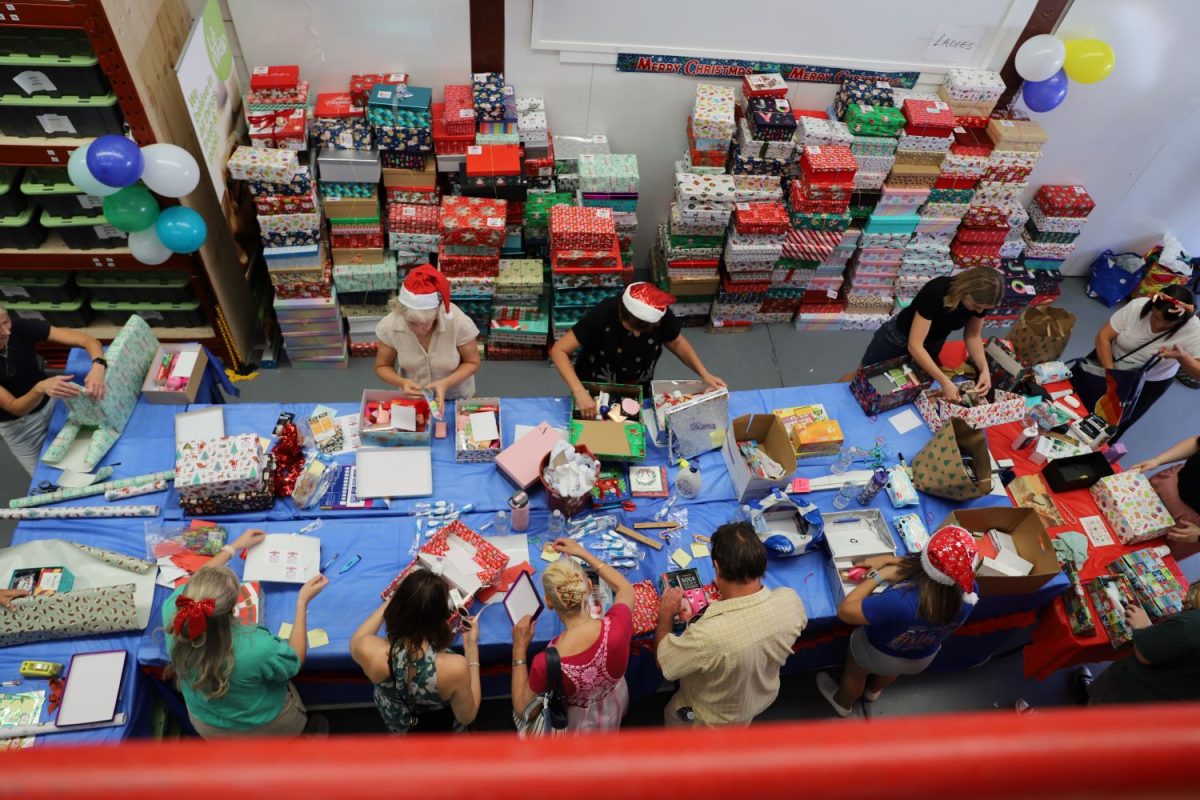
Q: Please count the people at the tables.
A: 13